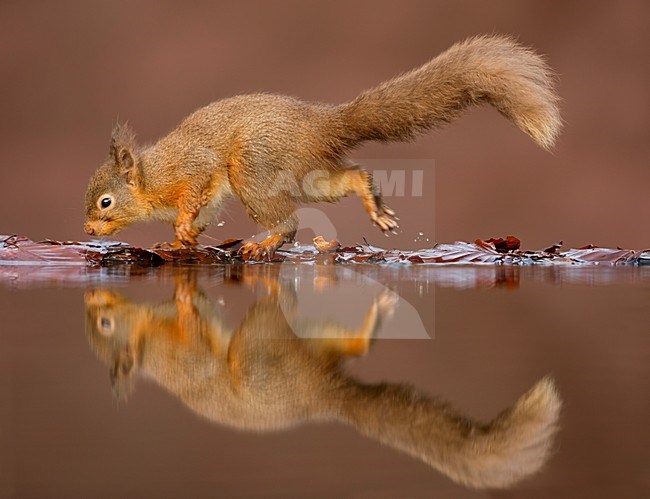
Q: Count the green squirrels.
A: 0